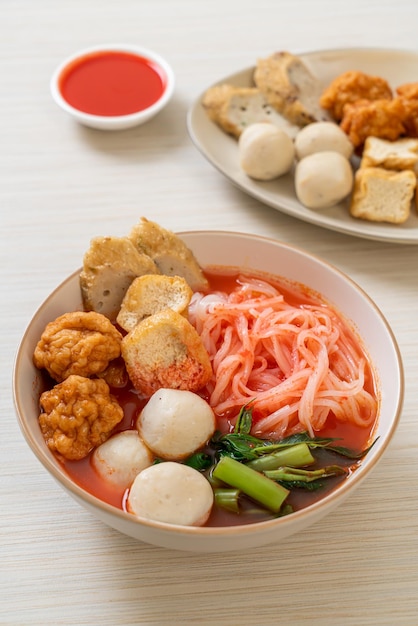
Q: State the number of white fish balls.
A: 6